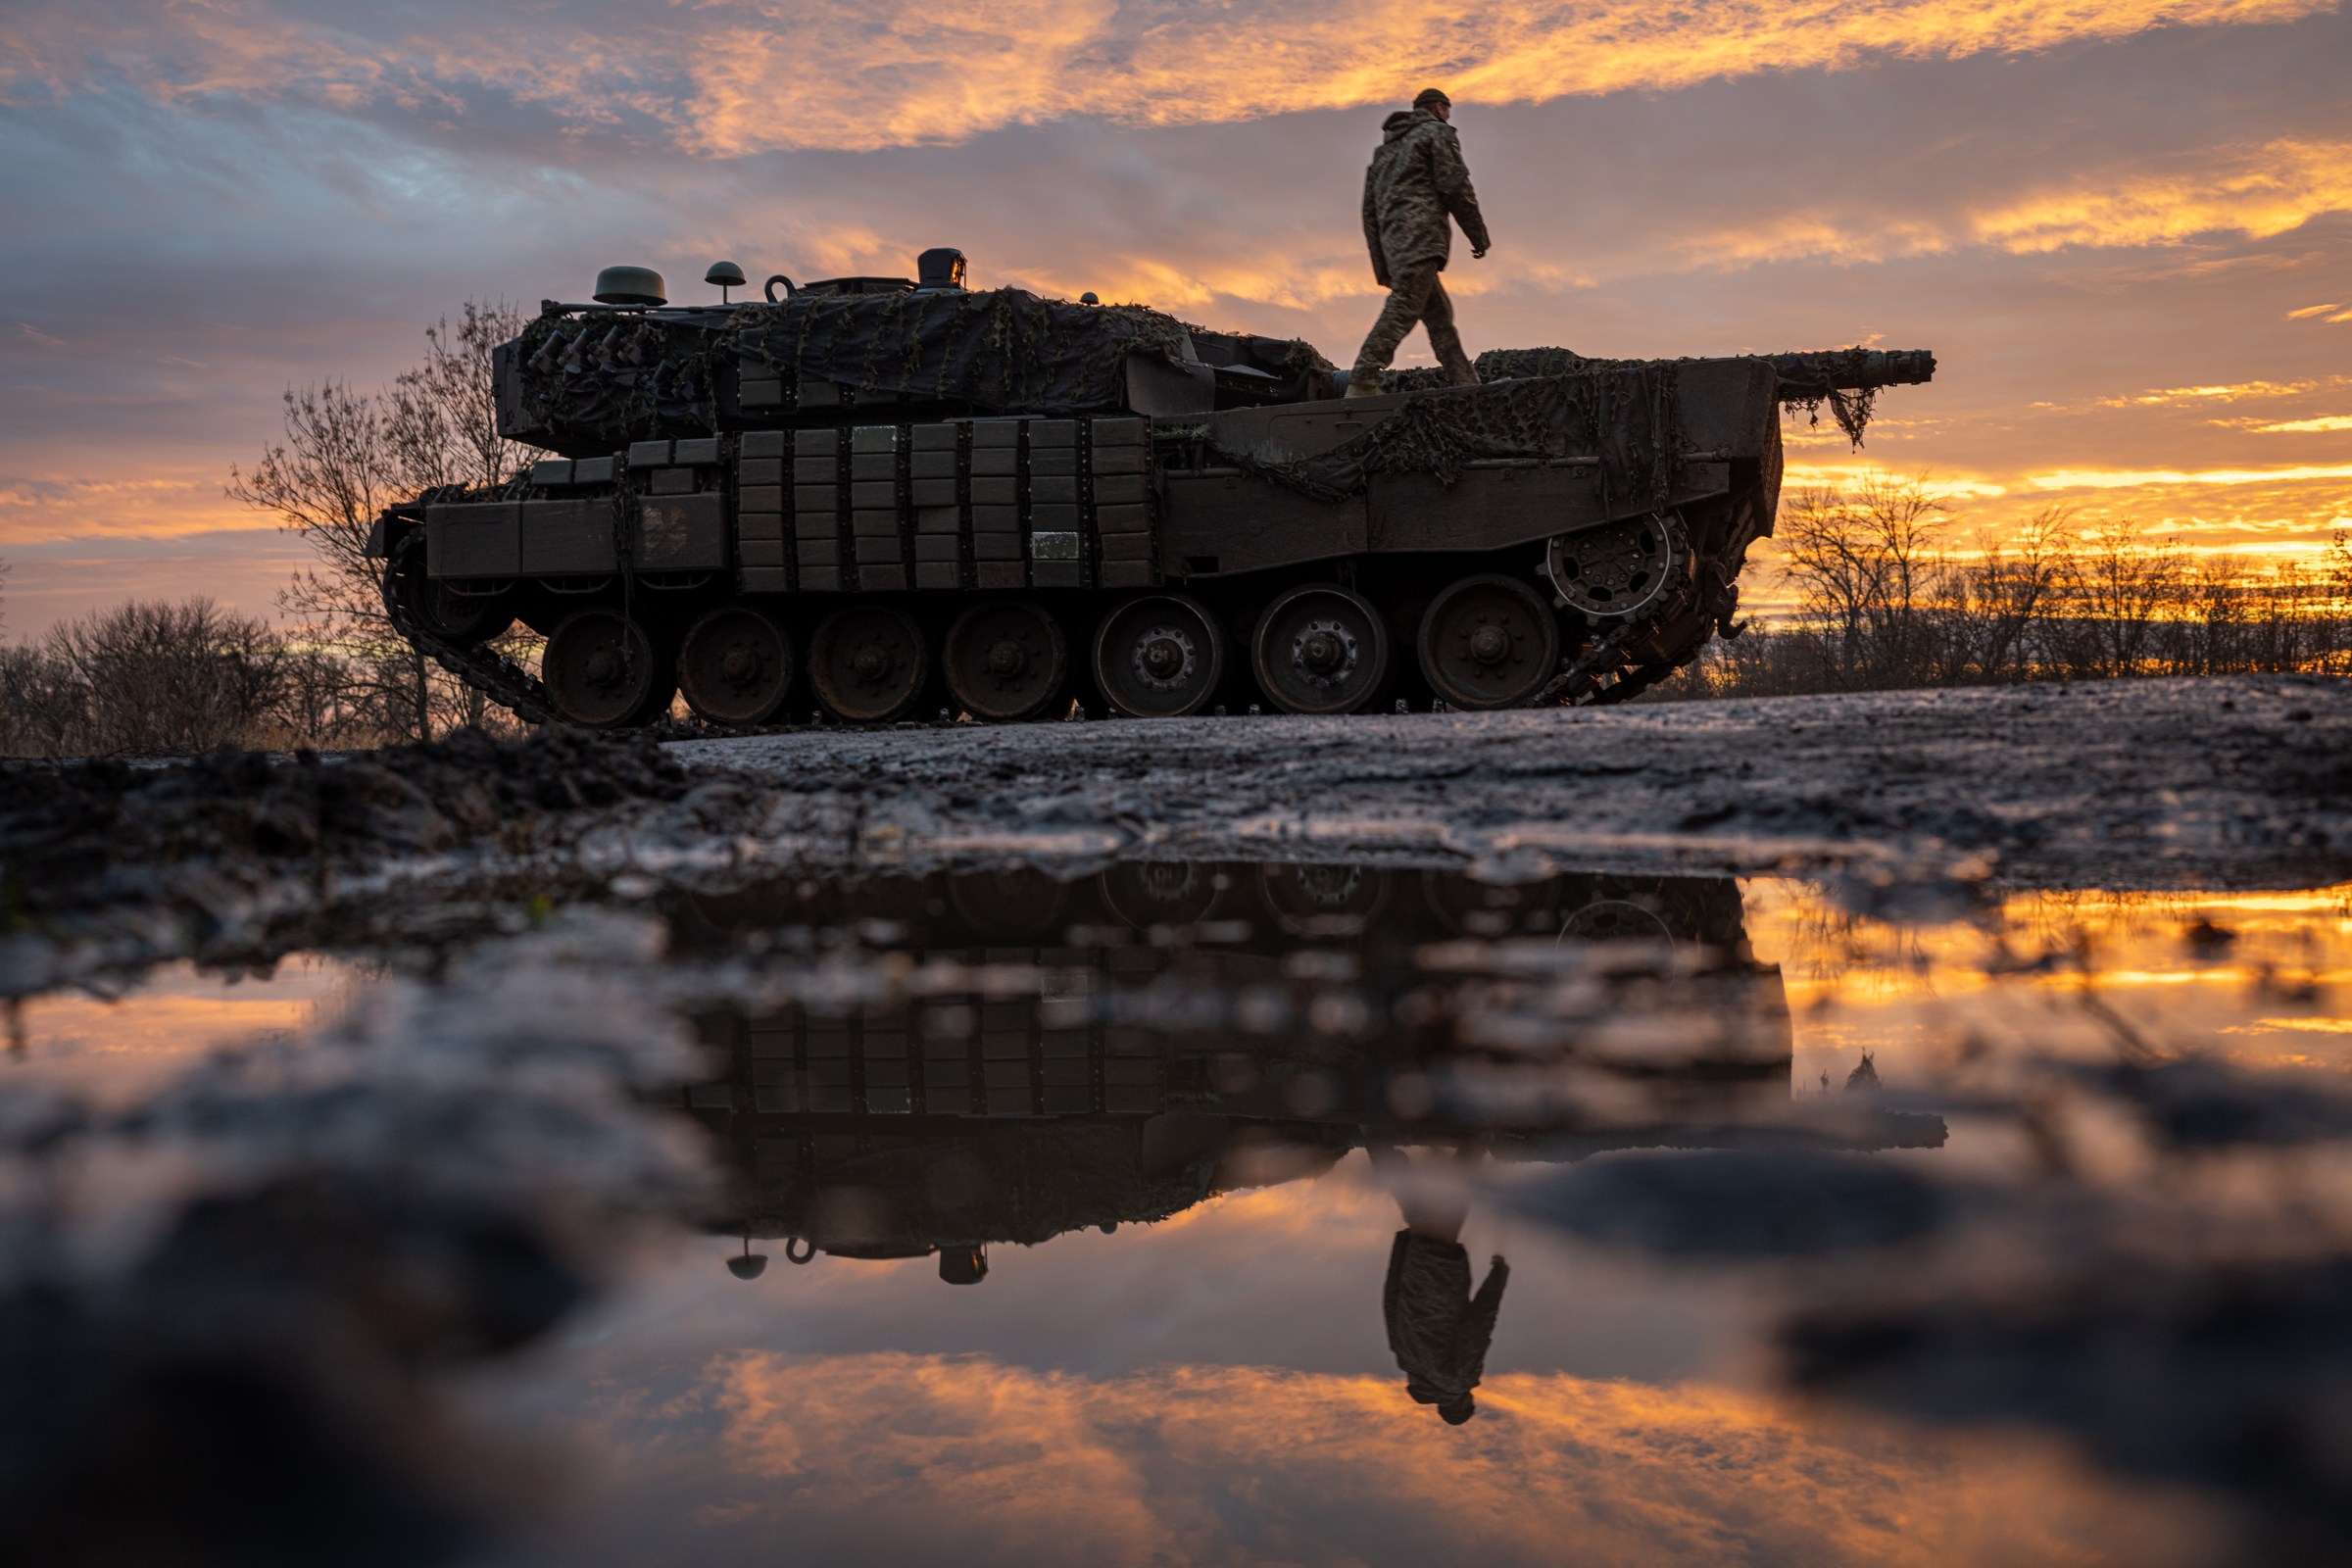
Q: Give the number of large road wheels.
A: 7